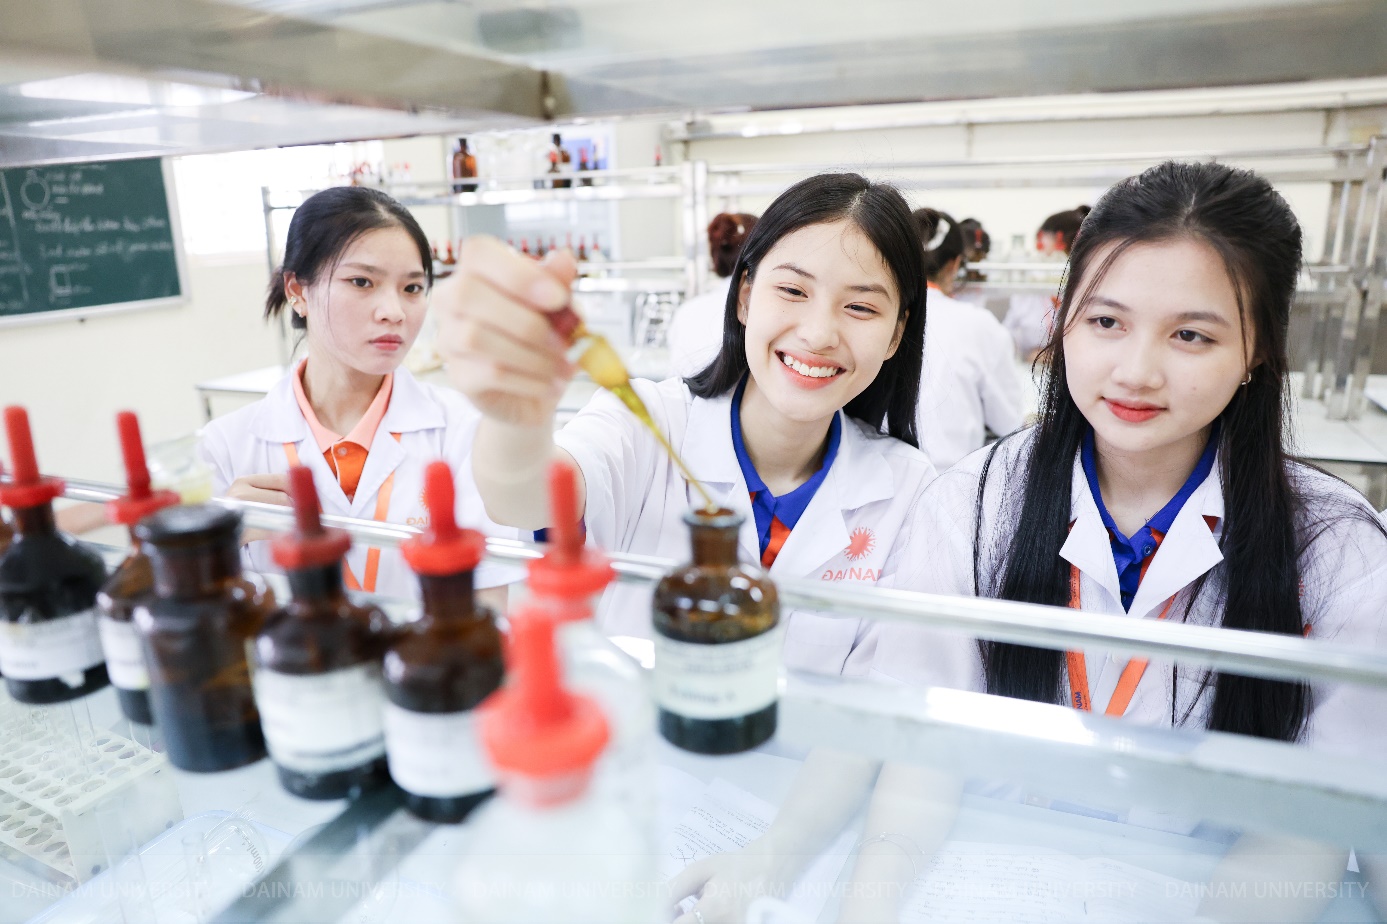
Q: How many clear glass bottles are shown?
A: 2